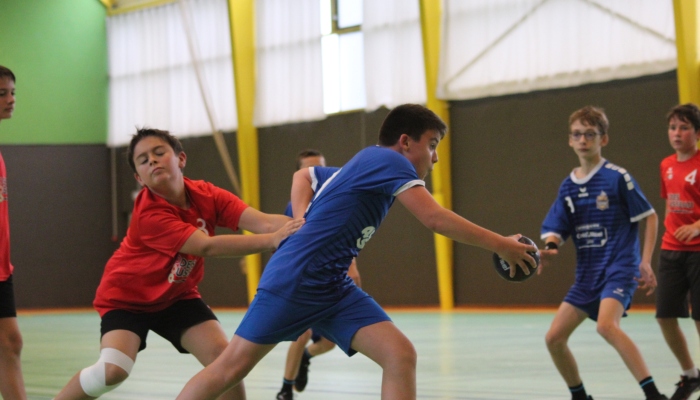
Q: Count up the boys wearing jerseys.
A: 6